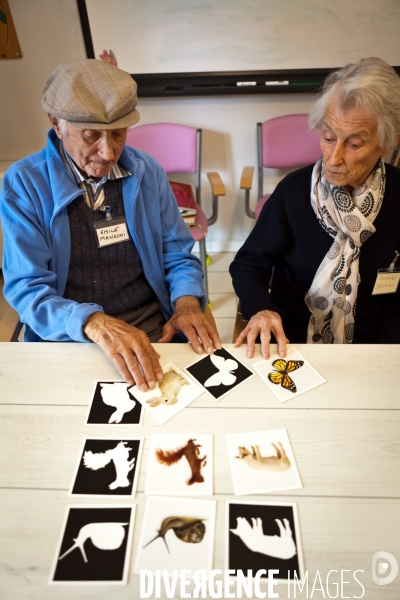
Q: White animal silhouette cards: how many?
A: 5